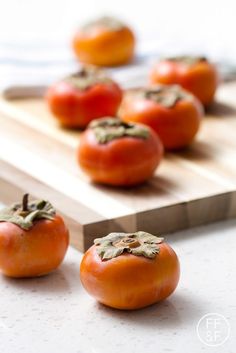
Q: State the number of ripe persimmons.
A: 7